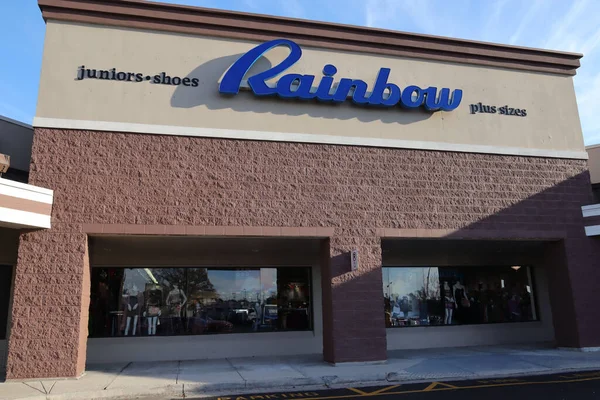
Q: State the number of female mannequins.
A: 5